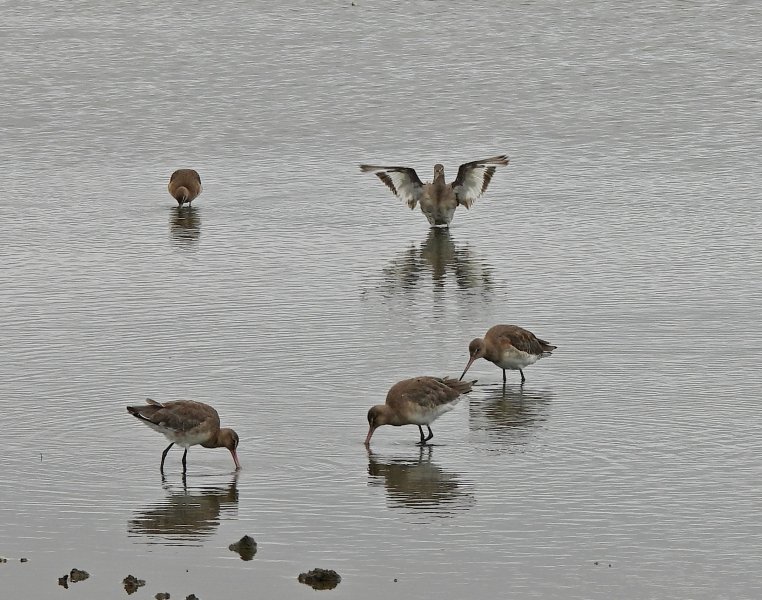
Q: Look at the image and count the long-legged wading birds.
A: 5